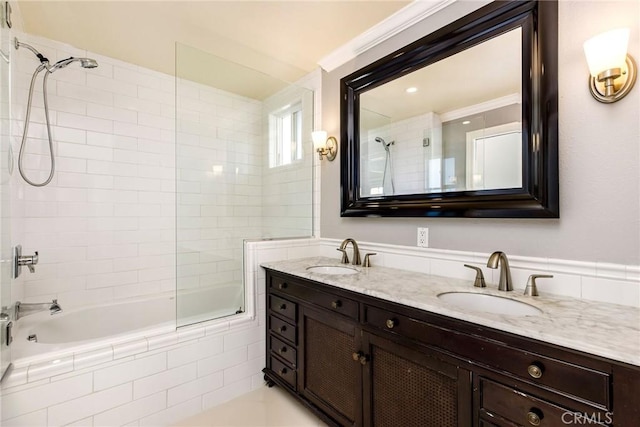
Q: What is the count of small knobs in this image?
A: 11